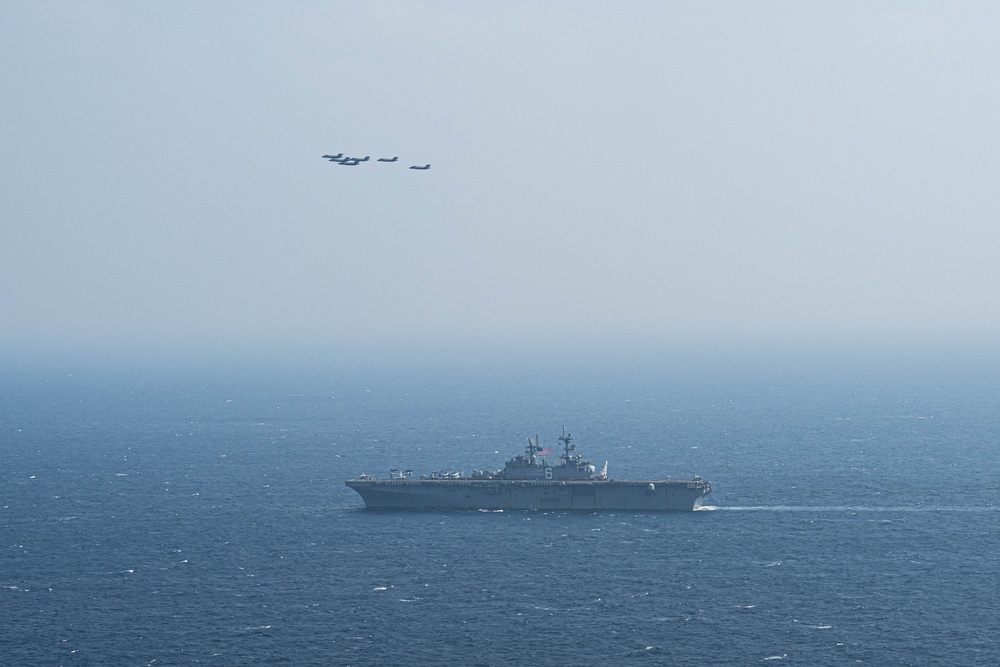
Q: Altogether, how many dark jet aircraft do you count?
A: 6